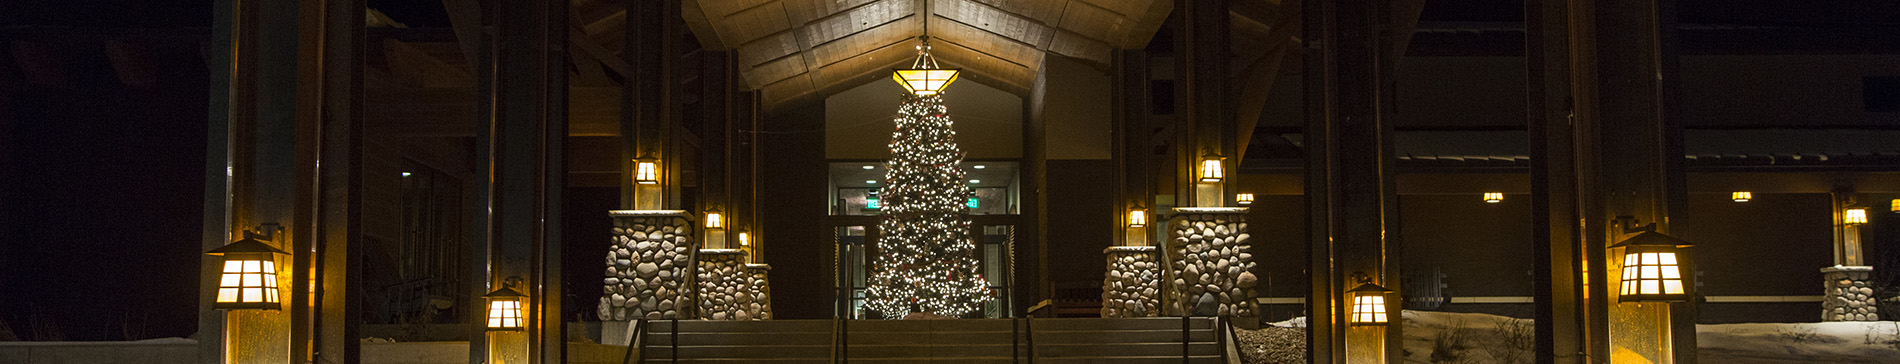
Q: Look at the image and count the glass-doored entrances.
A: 2